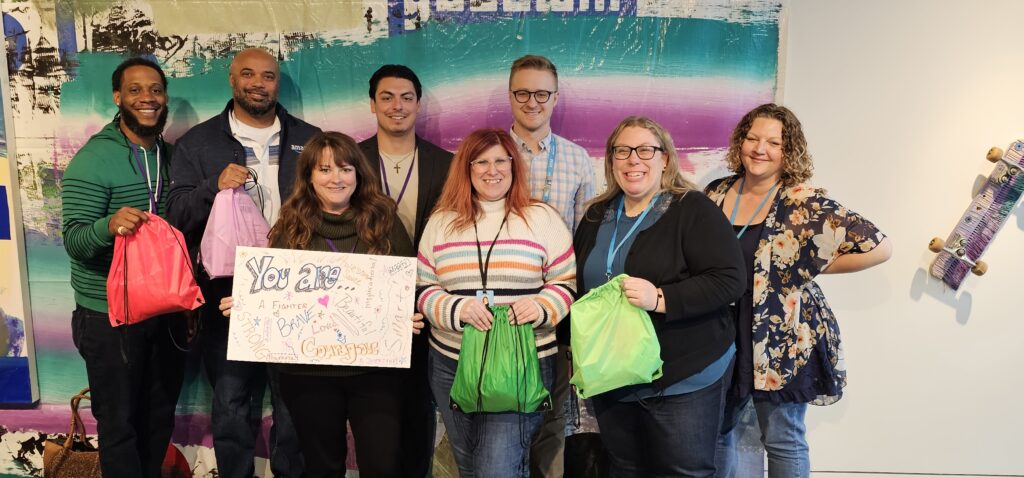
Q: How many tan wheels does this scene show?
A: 3